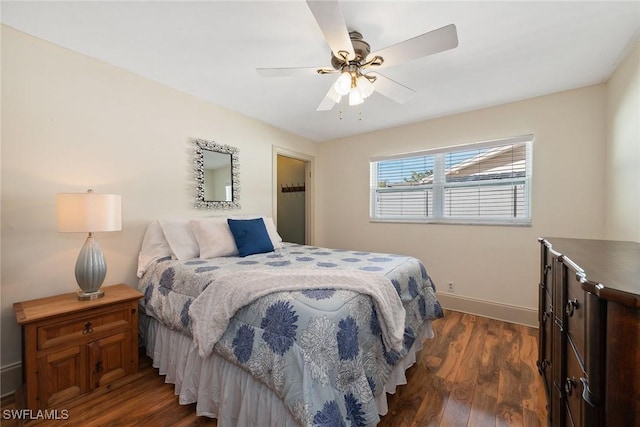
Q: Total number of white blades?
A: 5